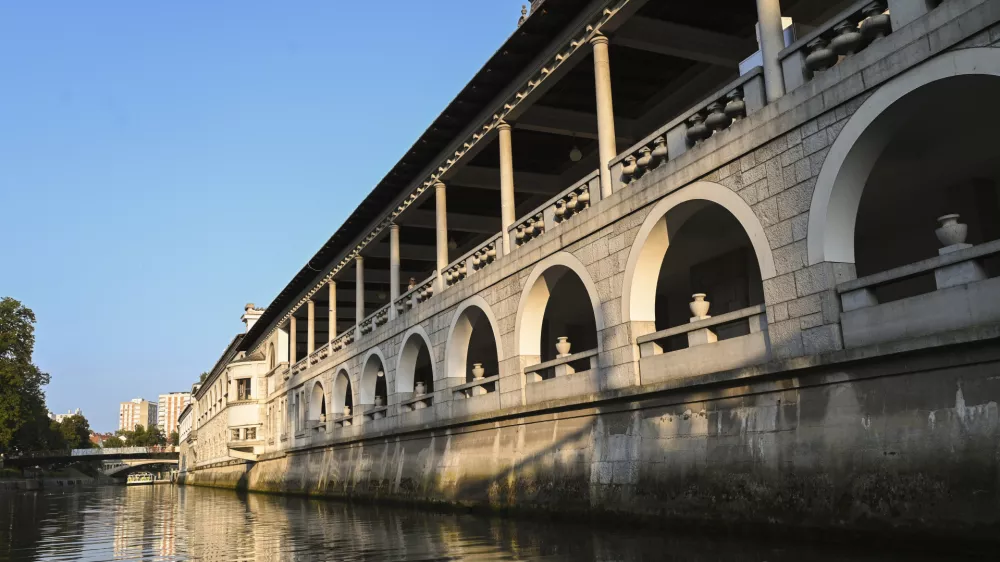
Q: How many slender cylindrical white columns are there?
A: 9